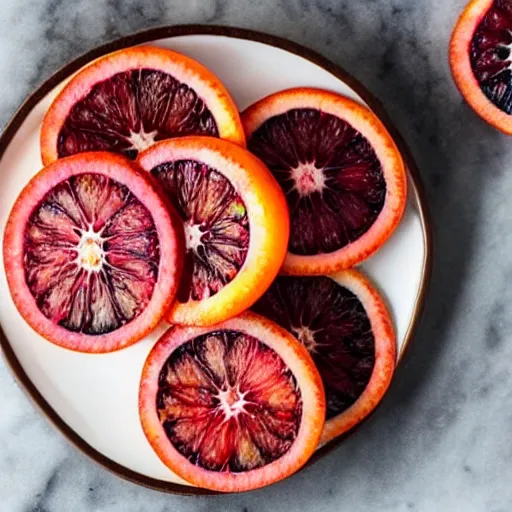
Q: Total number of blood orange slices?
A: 7